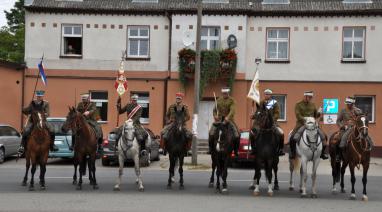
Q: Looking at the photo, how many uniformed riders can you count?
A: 8